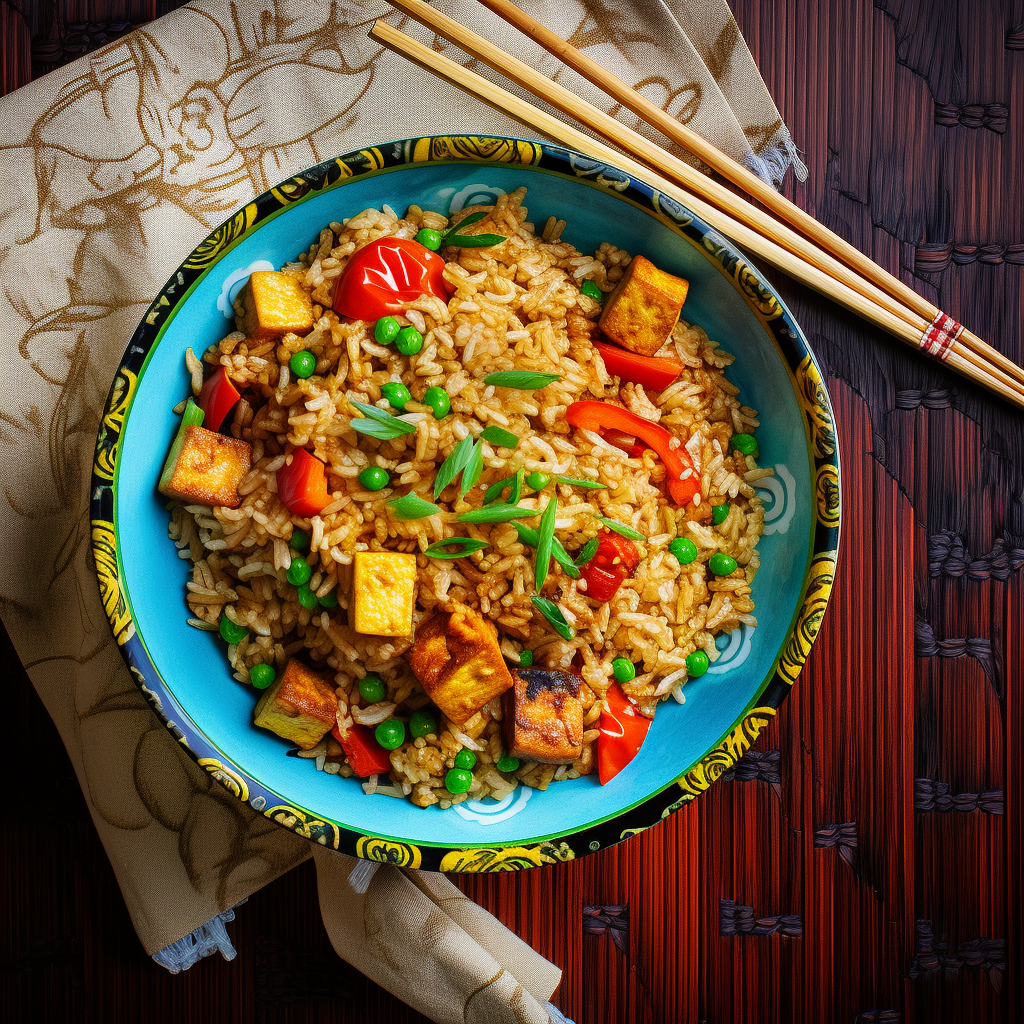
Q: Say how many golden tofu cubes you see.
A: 7